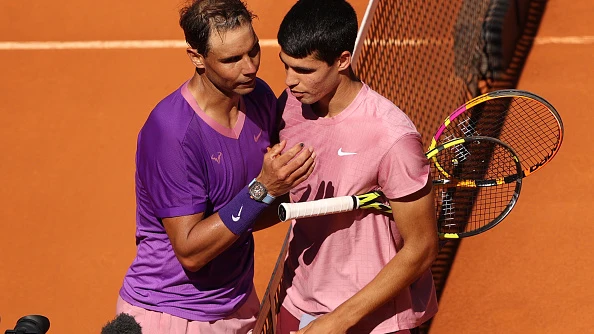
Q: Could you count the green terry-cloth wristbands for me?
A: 0